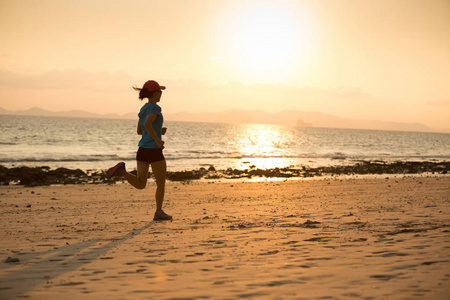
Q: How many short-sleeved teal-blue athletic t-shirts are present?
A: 1